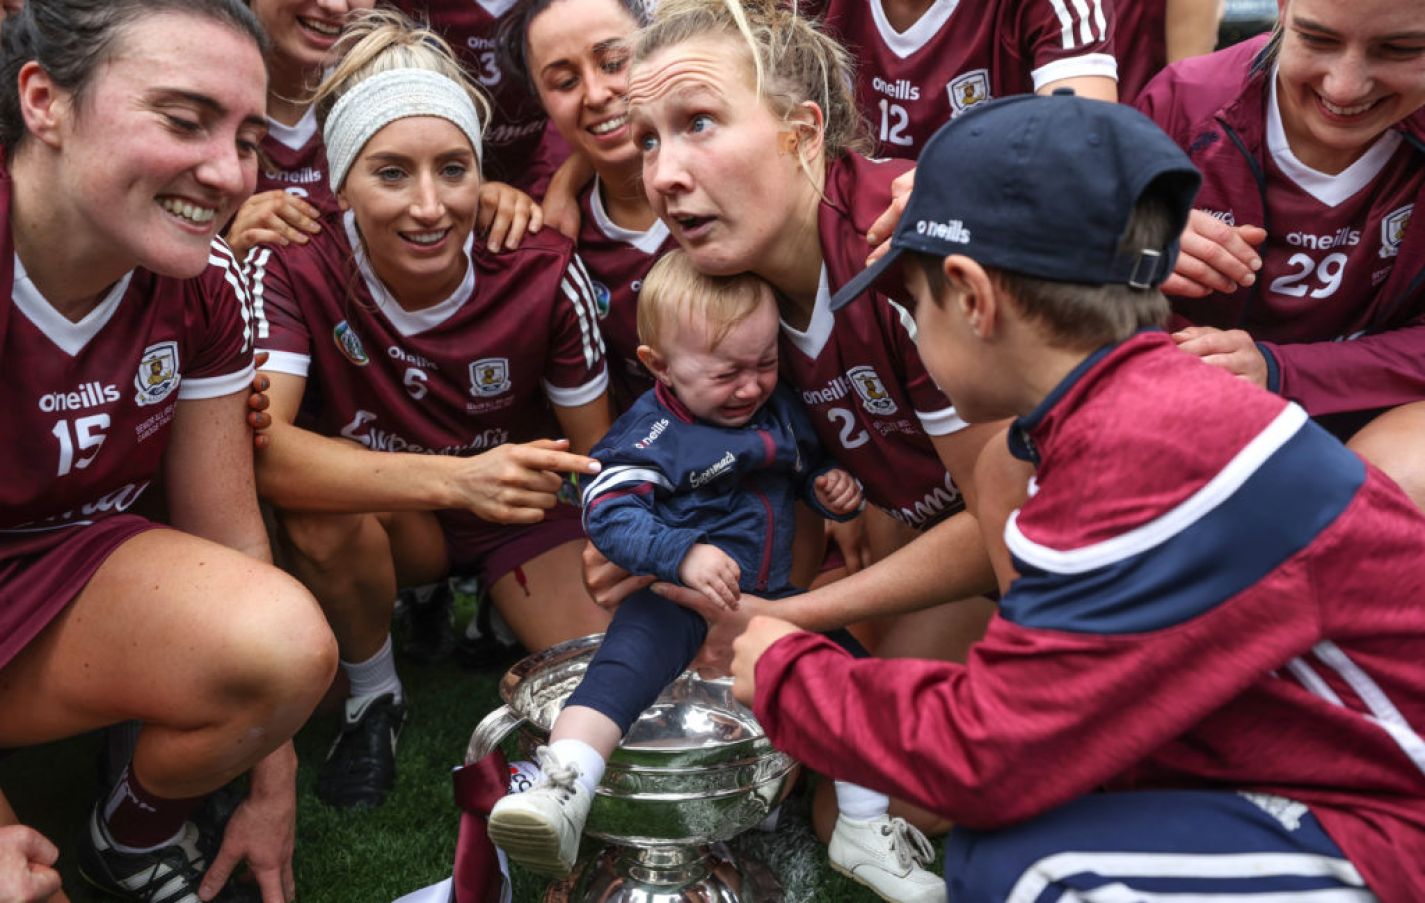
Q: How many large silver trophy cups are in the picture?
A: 1